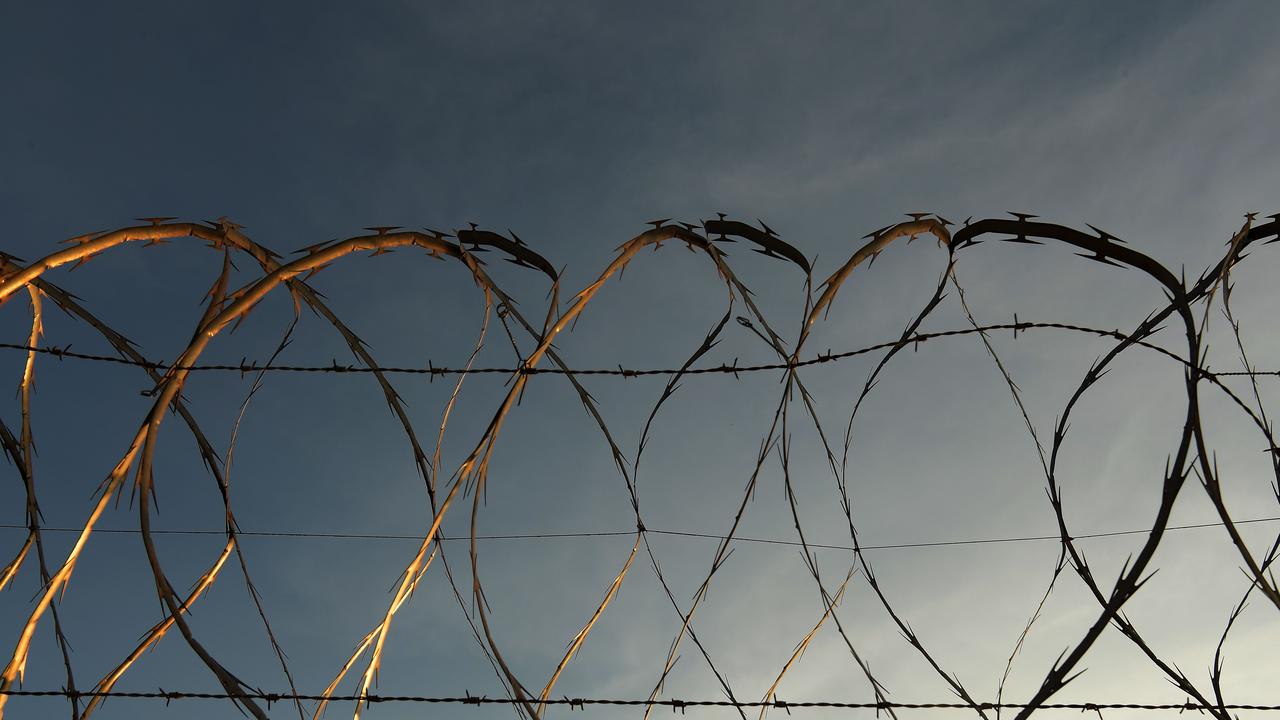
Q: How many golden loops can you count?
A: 4